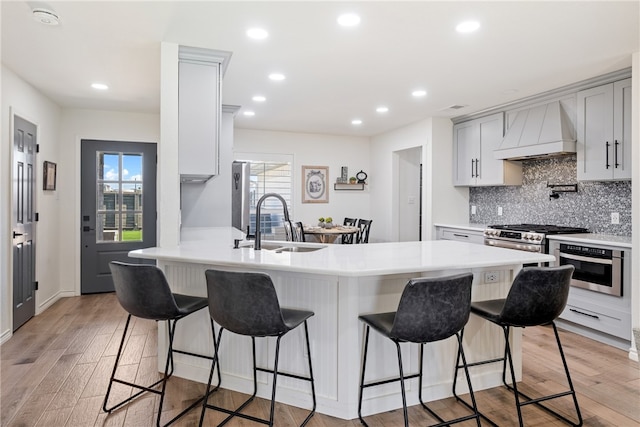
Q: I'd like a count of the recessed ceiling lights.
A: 10